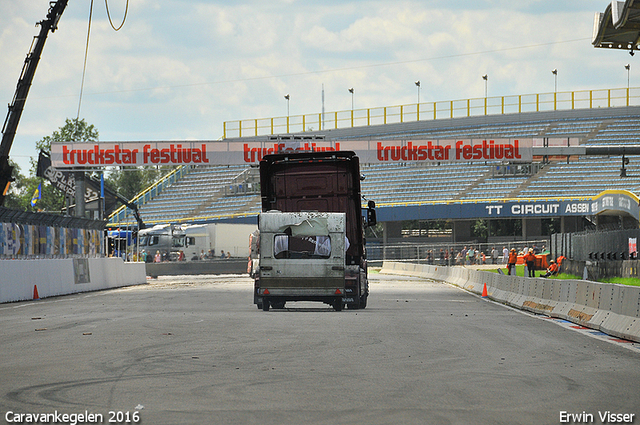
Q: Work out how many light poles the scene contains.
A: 6